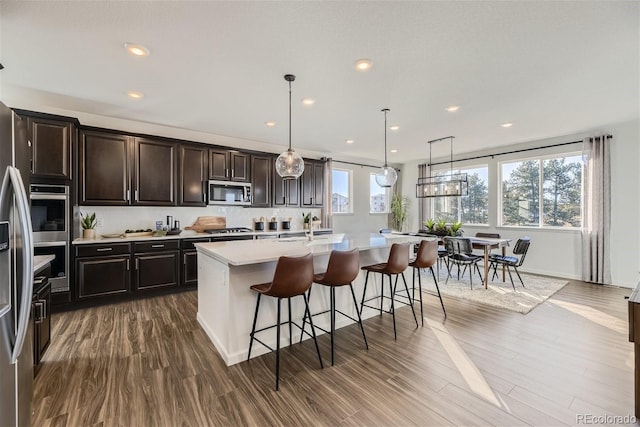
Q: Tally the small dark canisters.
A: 3